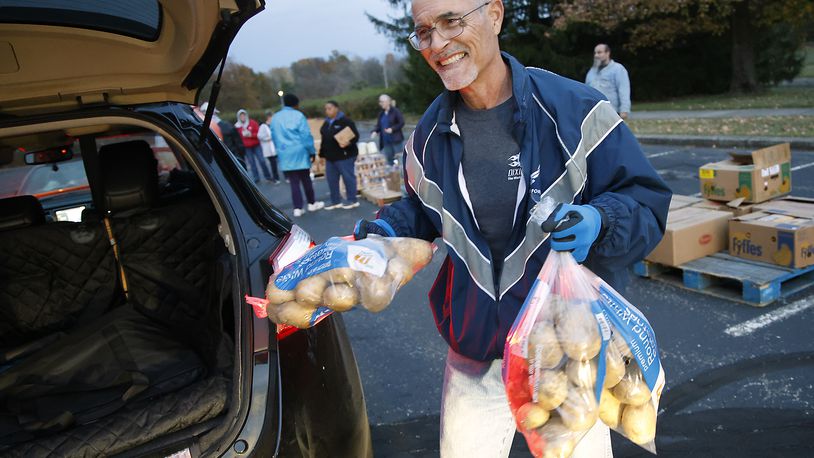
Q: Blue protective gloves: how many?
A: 2